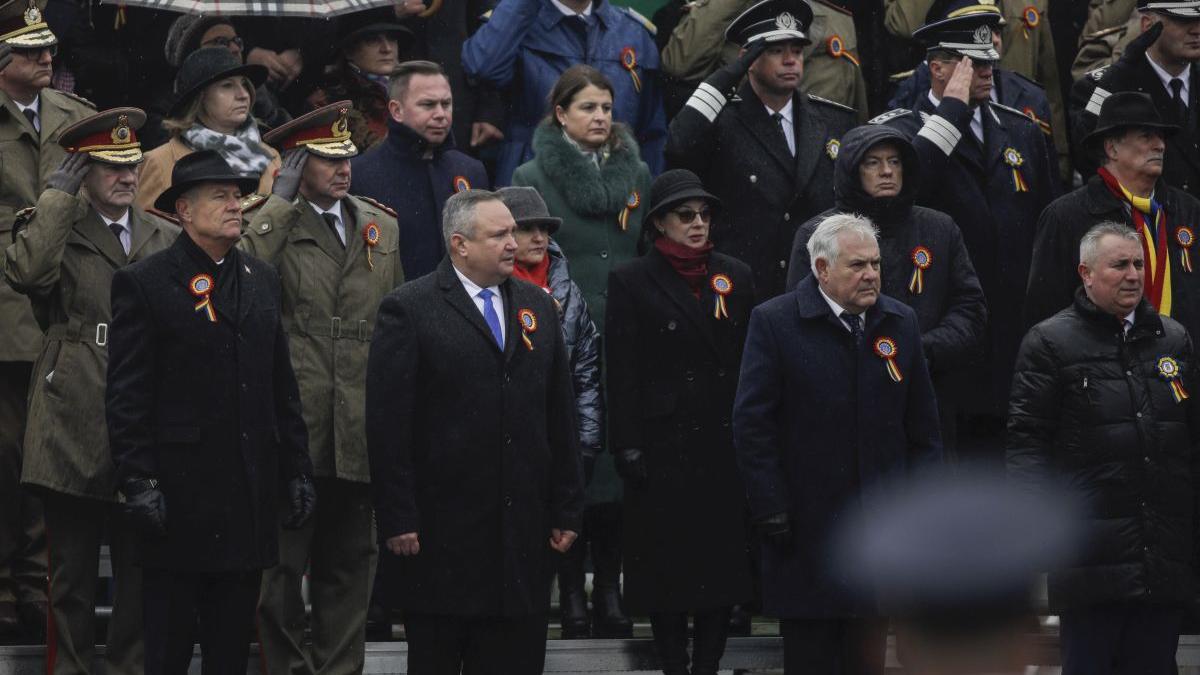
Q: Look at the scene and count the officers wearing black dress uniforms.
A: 3